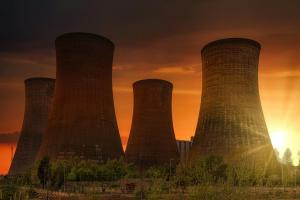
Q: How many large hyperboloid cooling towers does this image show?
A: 4